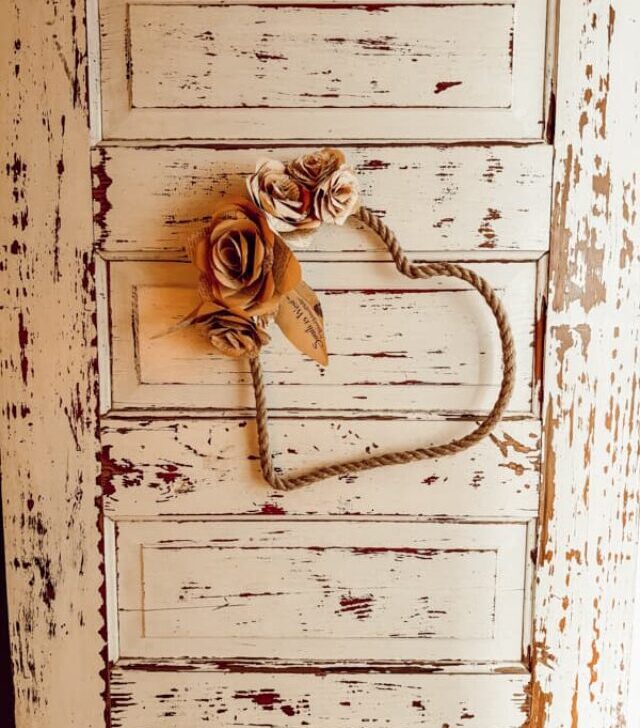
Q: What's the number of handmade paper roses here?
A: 5